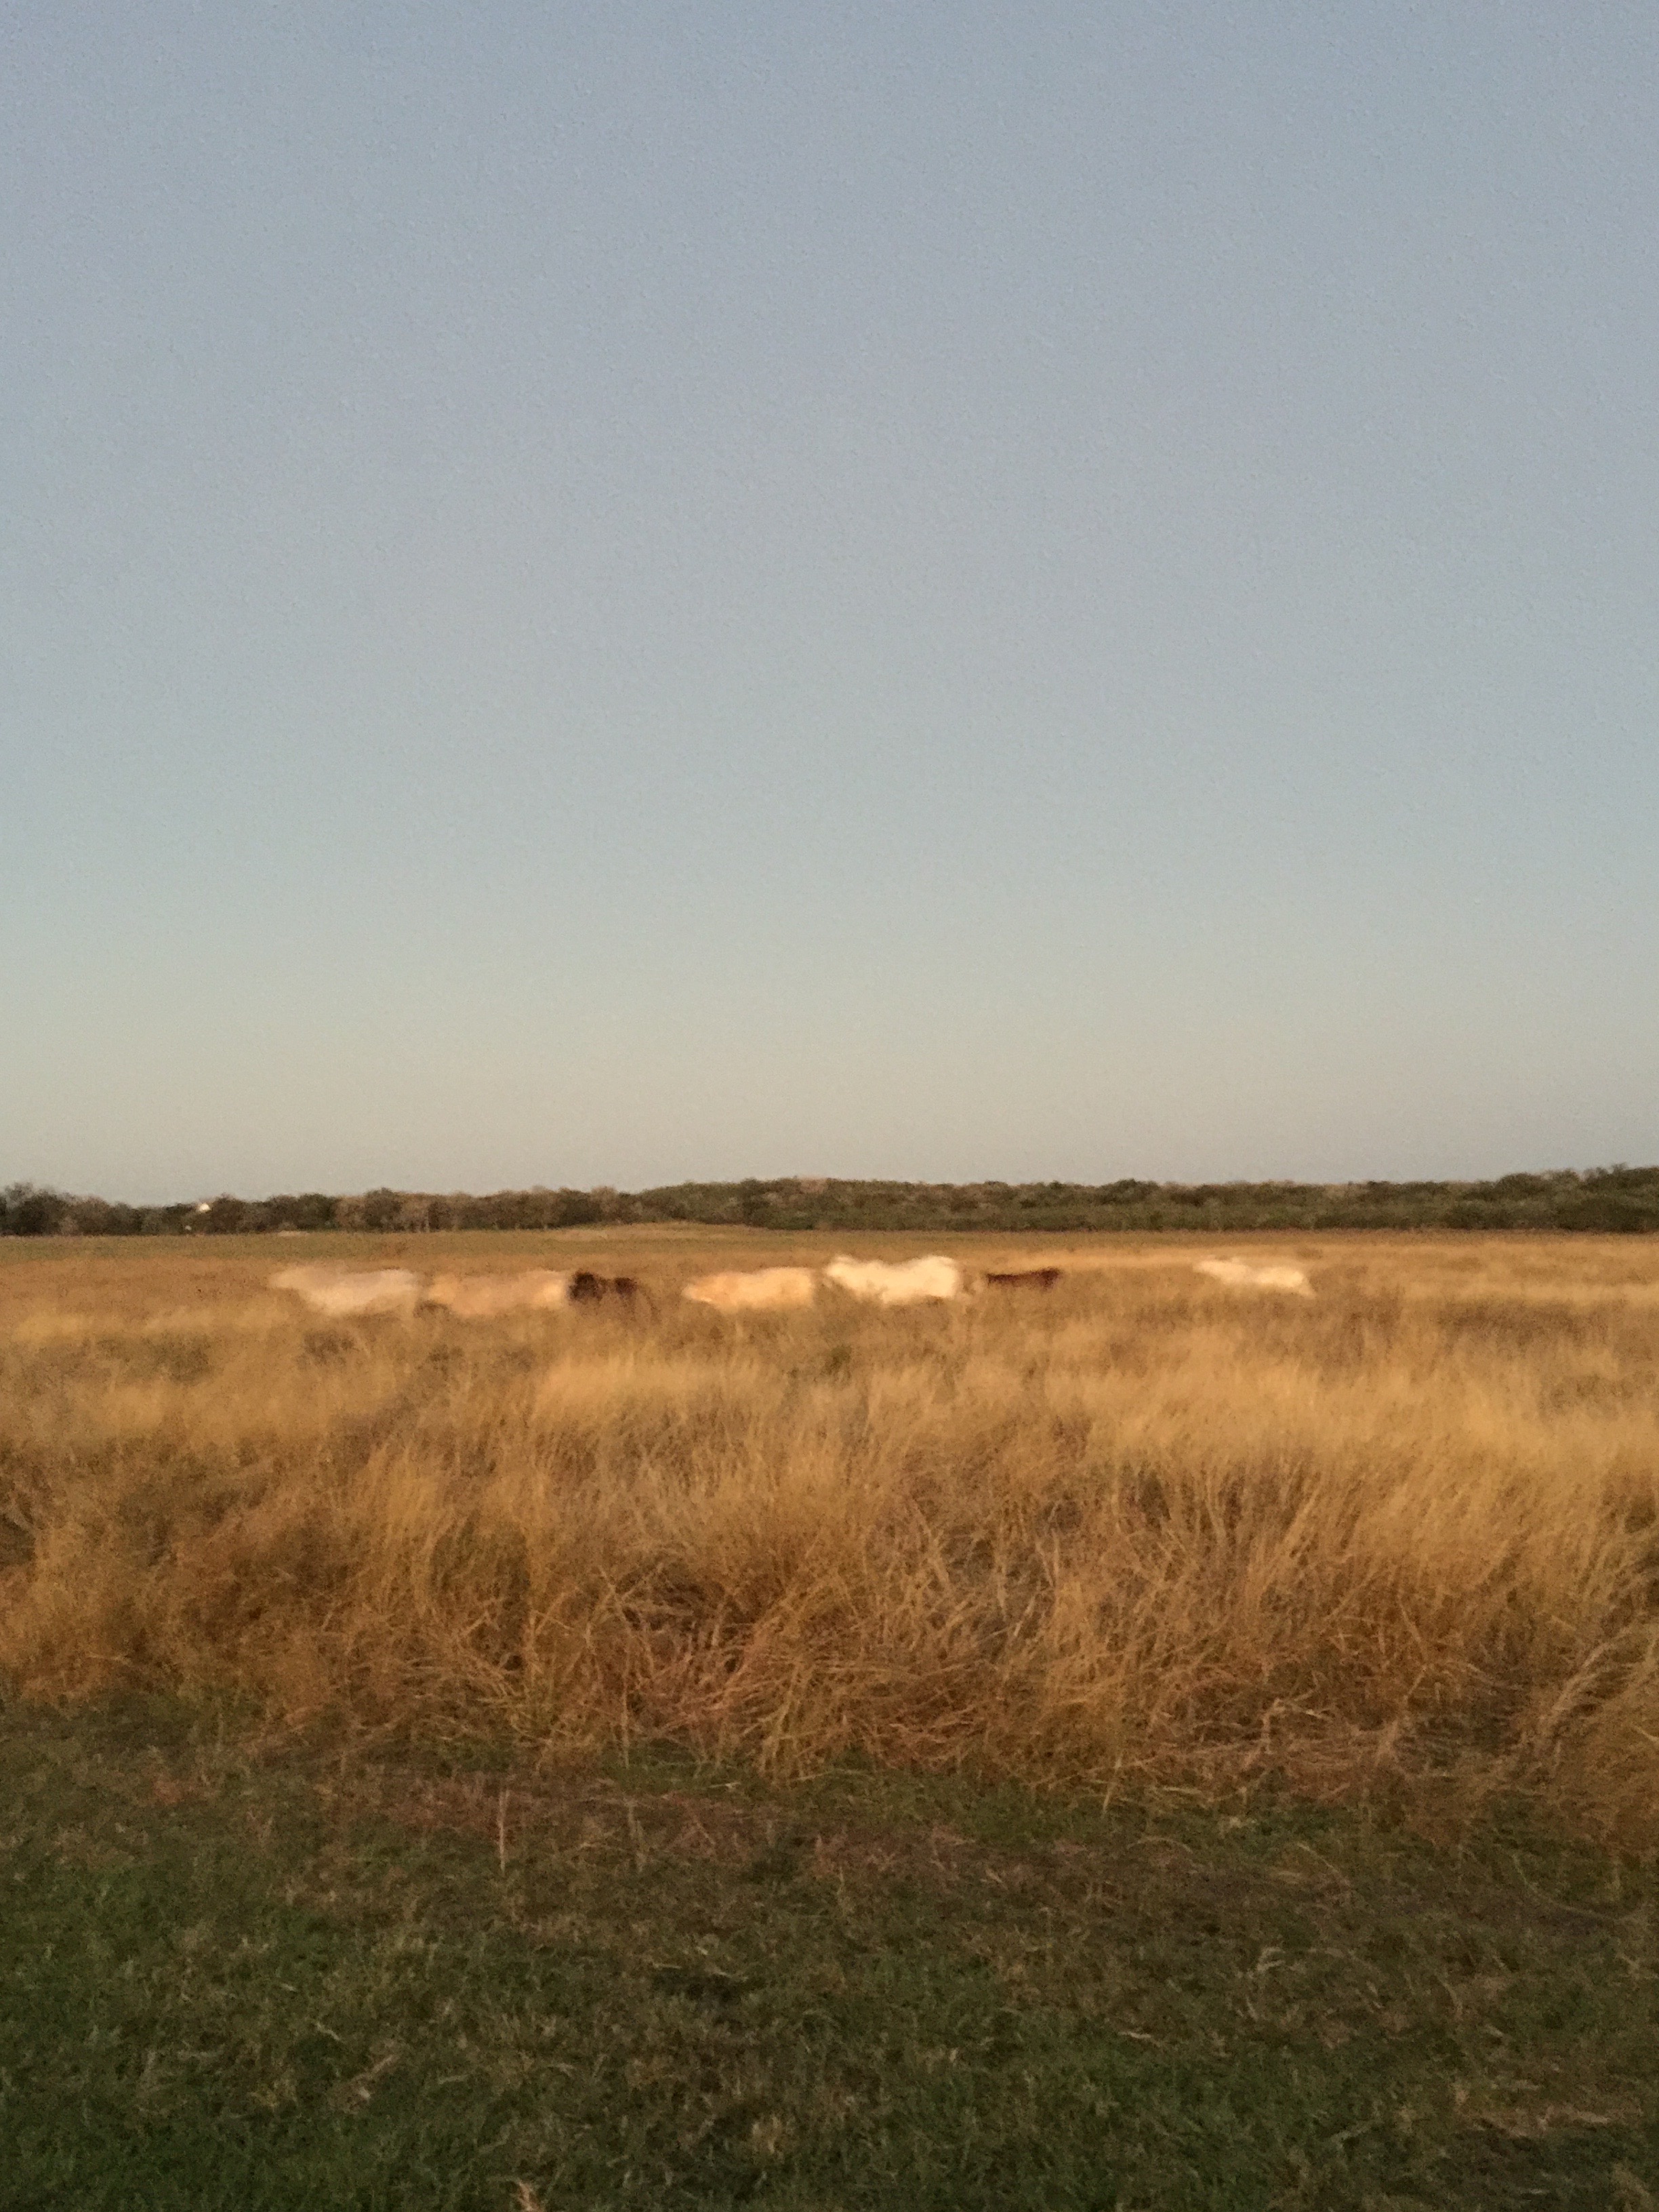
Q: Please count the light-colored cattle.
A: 5